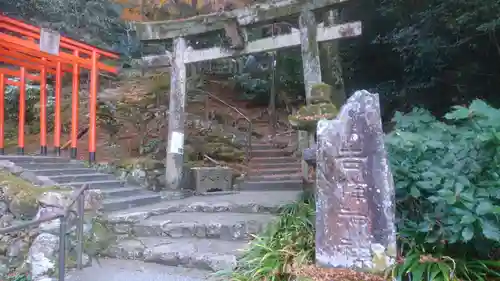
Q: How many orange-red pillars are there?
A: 6